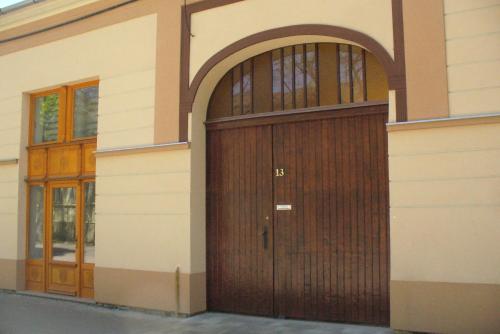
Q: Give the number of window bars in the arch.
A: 11